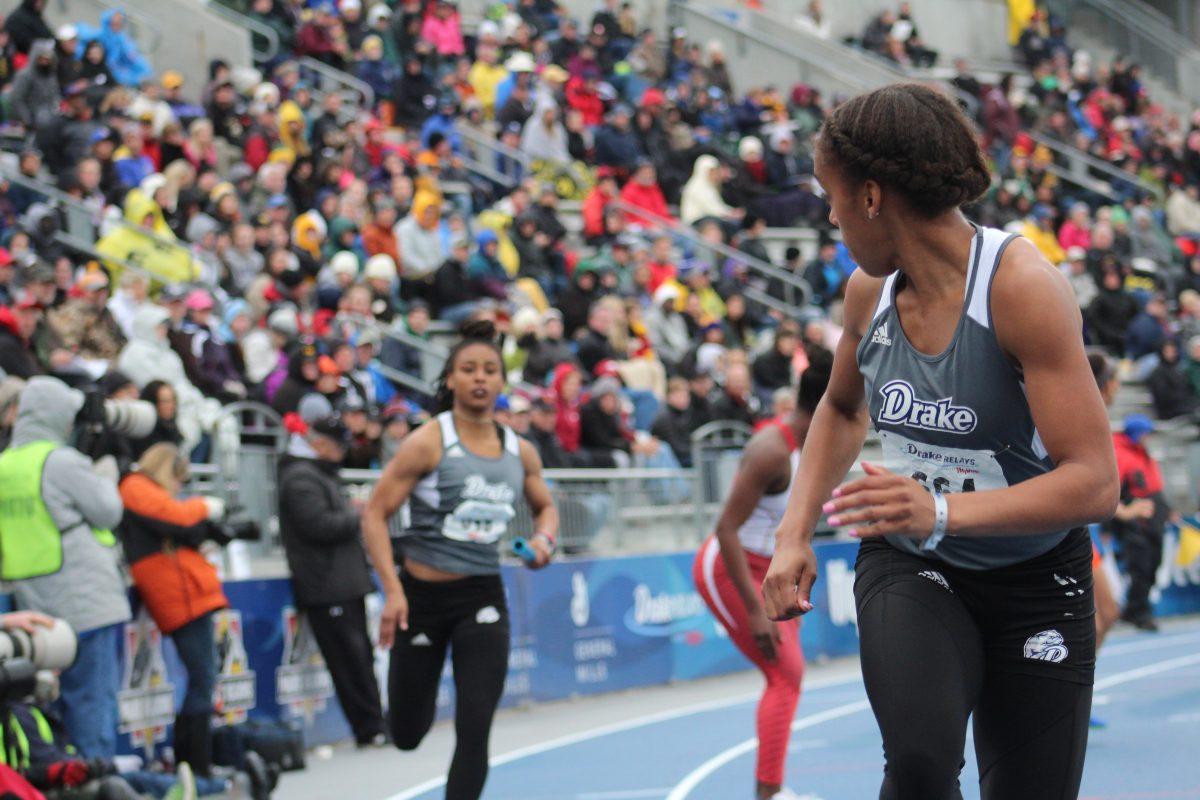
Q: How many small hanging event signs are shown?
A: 3